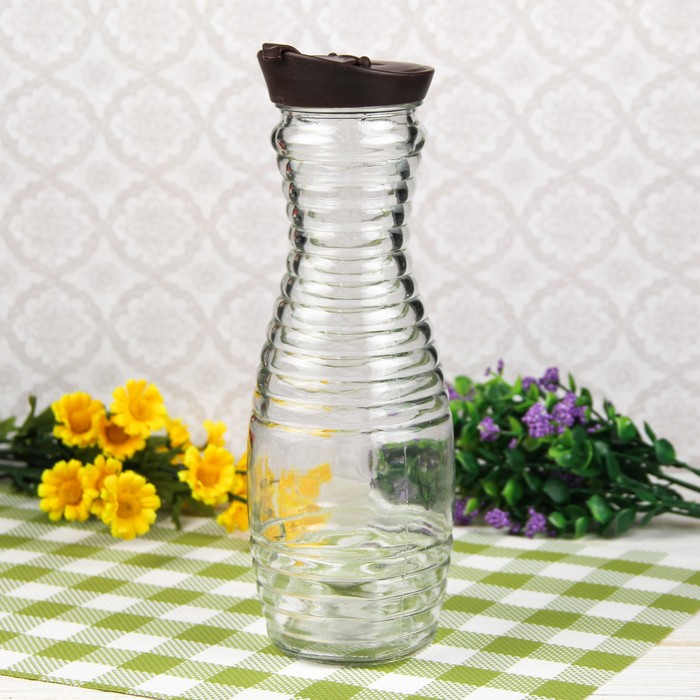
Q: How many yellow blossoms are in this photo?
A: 11